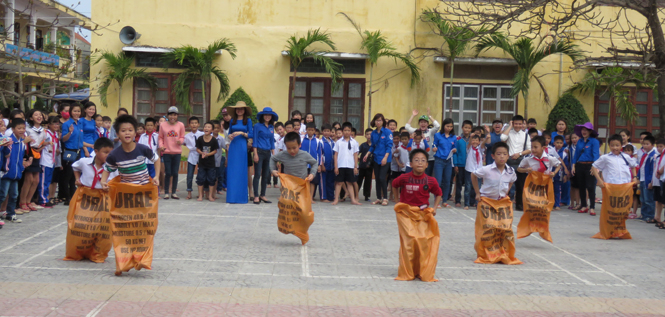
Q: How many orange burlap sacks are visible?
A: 7